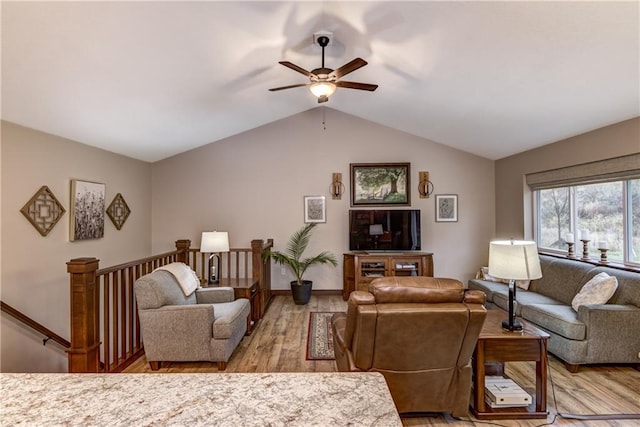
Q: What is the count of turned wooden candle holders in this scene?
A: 3